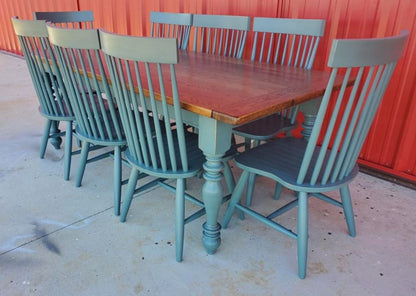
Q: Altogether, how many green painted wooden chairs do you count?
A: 8